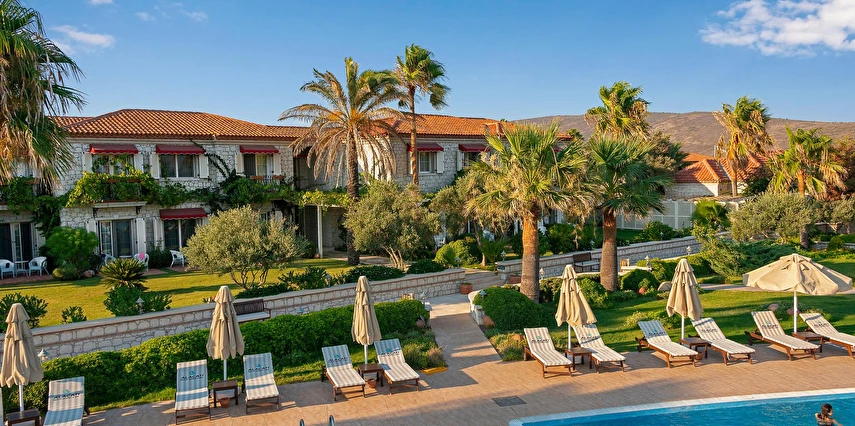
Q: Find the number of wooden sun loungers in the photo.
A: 11